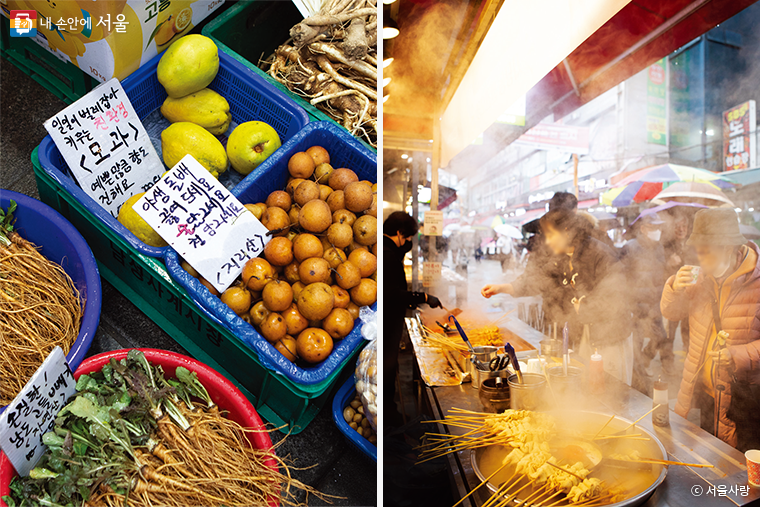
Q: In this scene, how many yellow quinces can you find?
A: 5